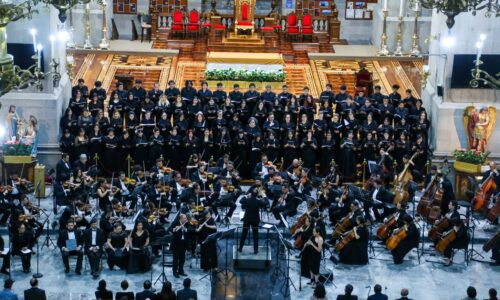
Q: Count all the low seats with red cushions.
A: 2